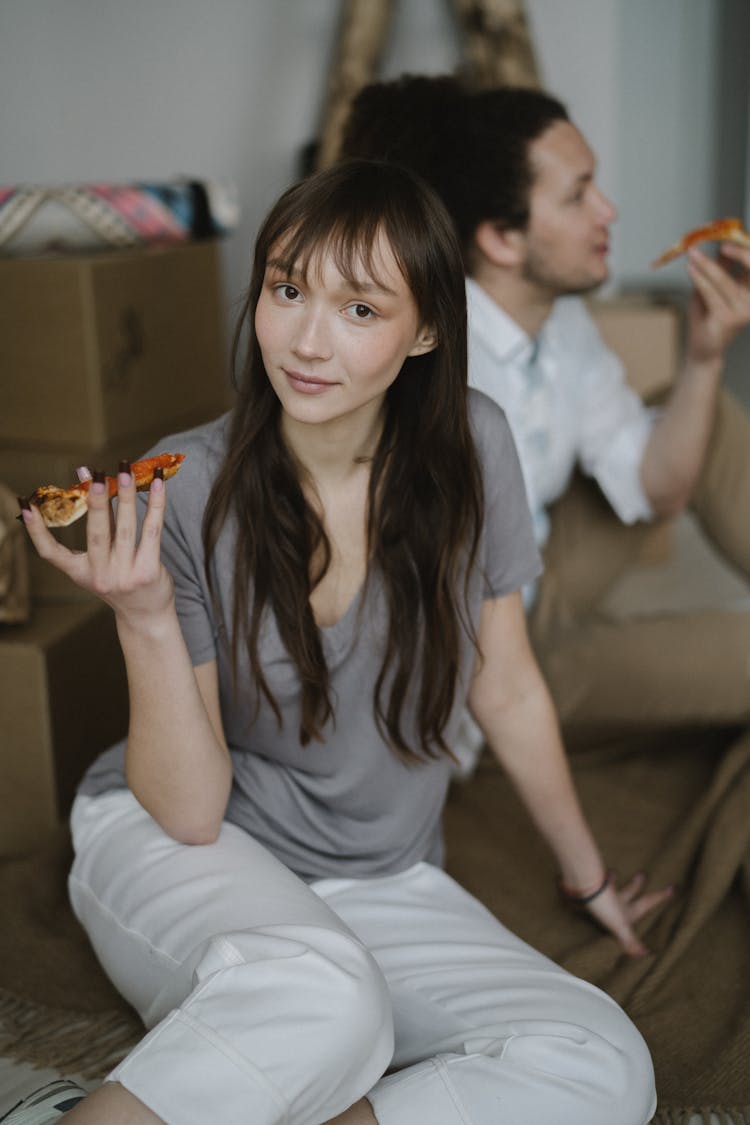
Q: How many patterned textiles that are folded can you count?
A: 1